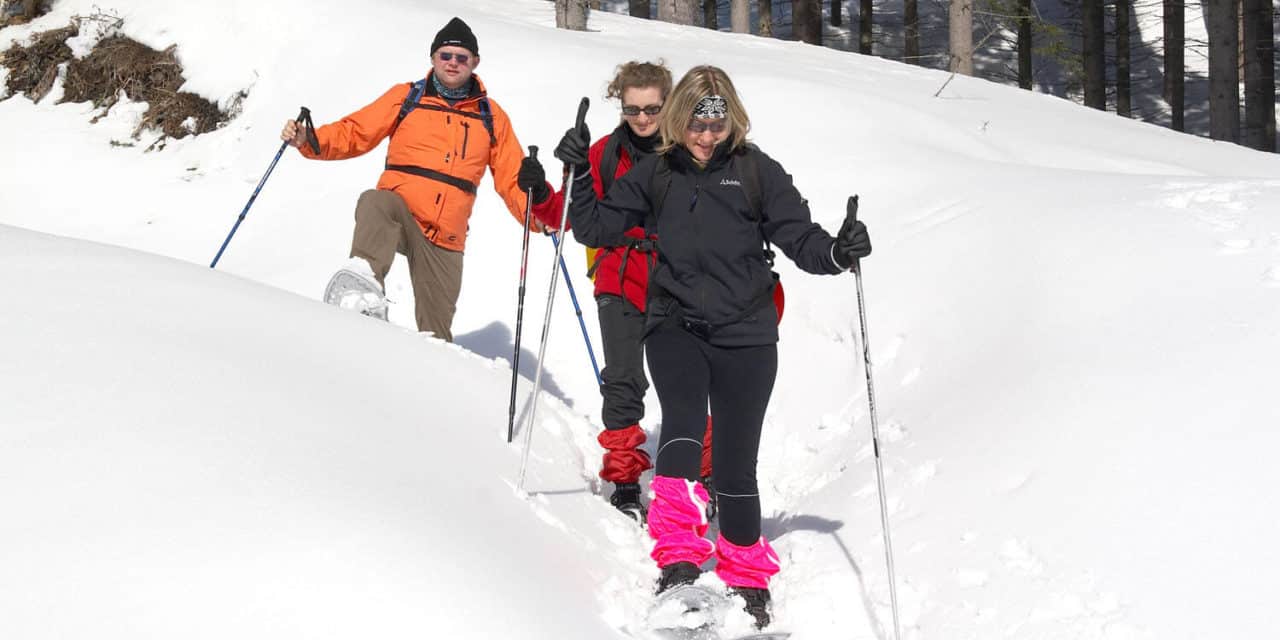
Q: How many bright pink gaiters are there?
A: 2